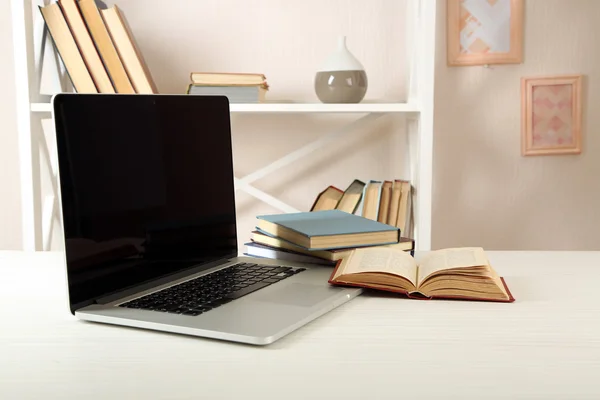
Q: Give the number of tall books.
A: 4